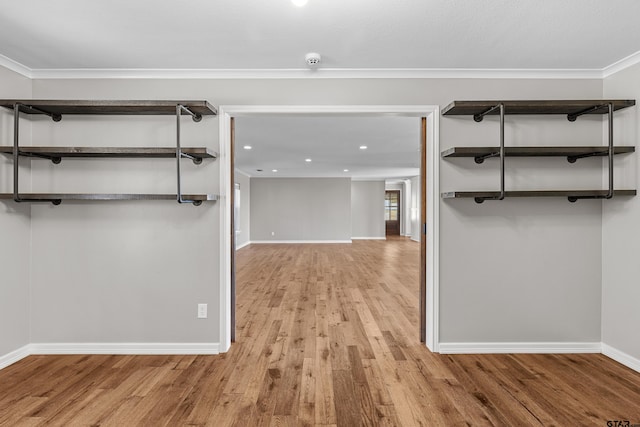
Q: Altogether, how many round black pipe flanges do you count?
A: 12